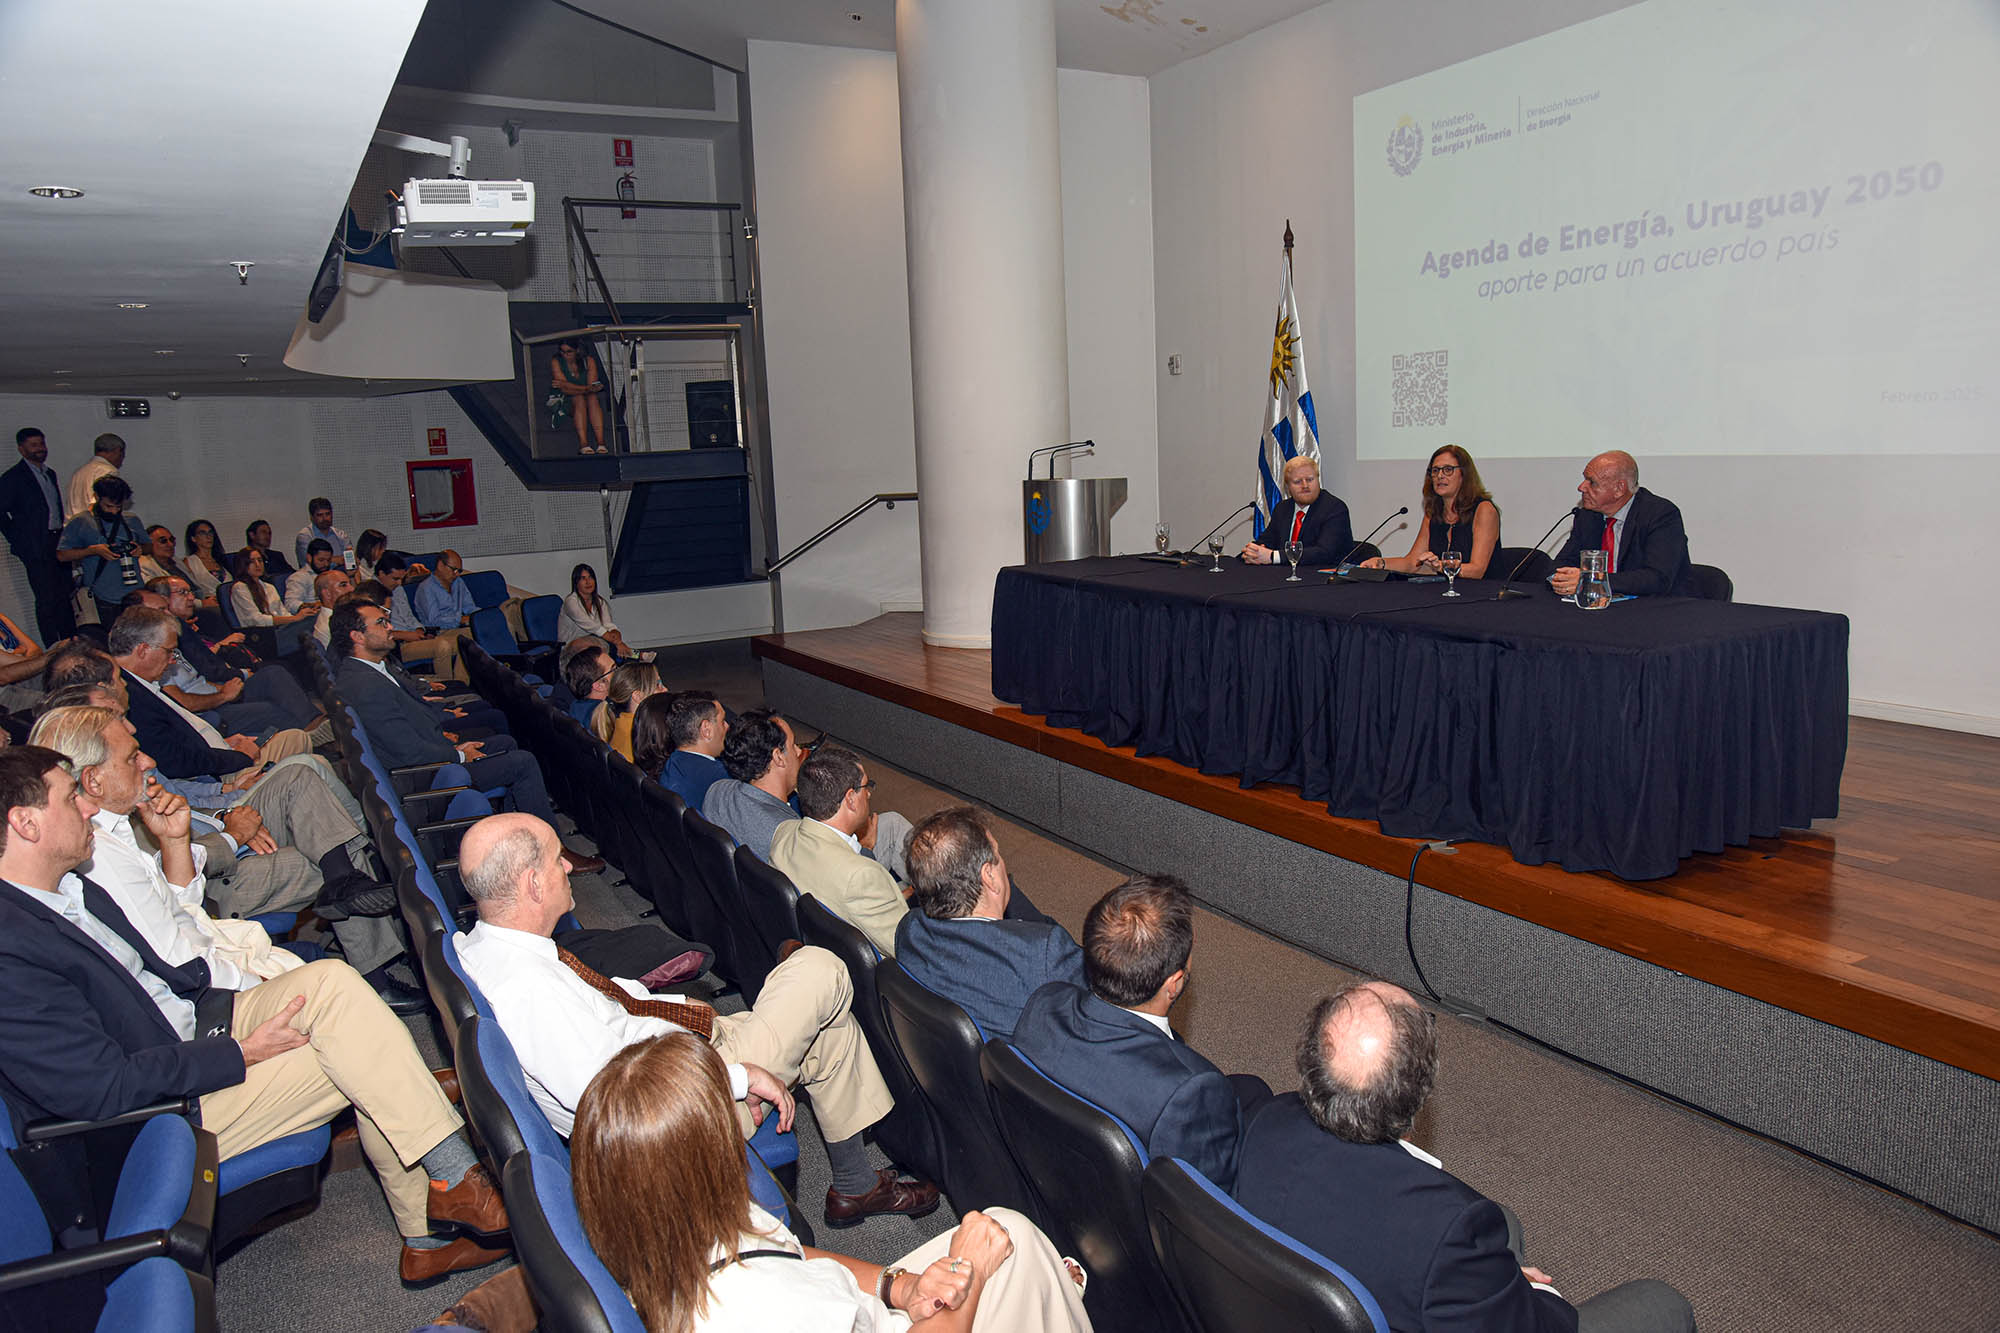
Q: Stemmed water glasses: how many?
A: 4